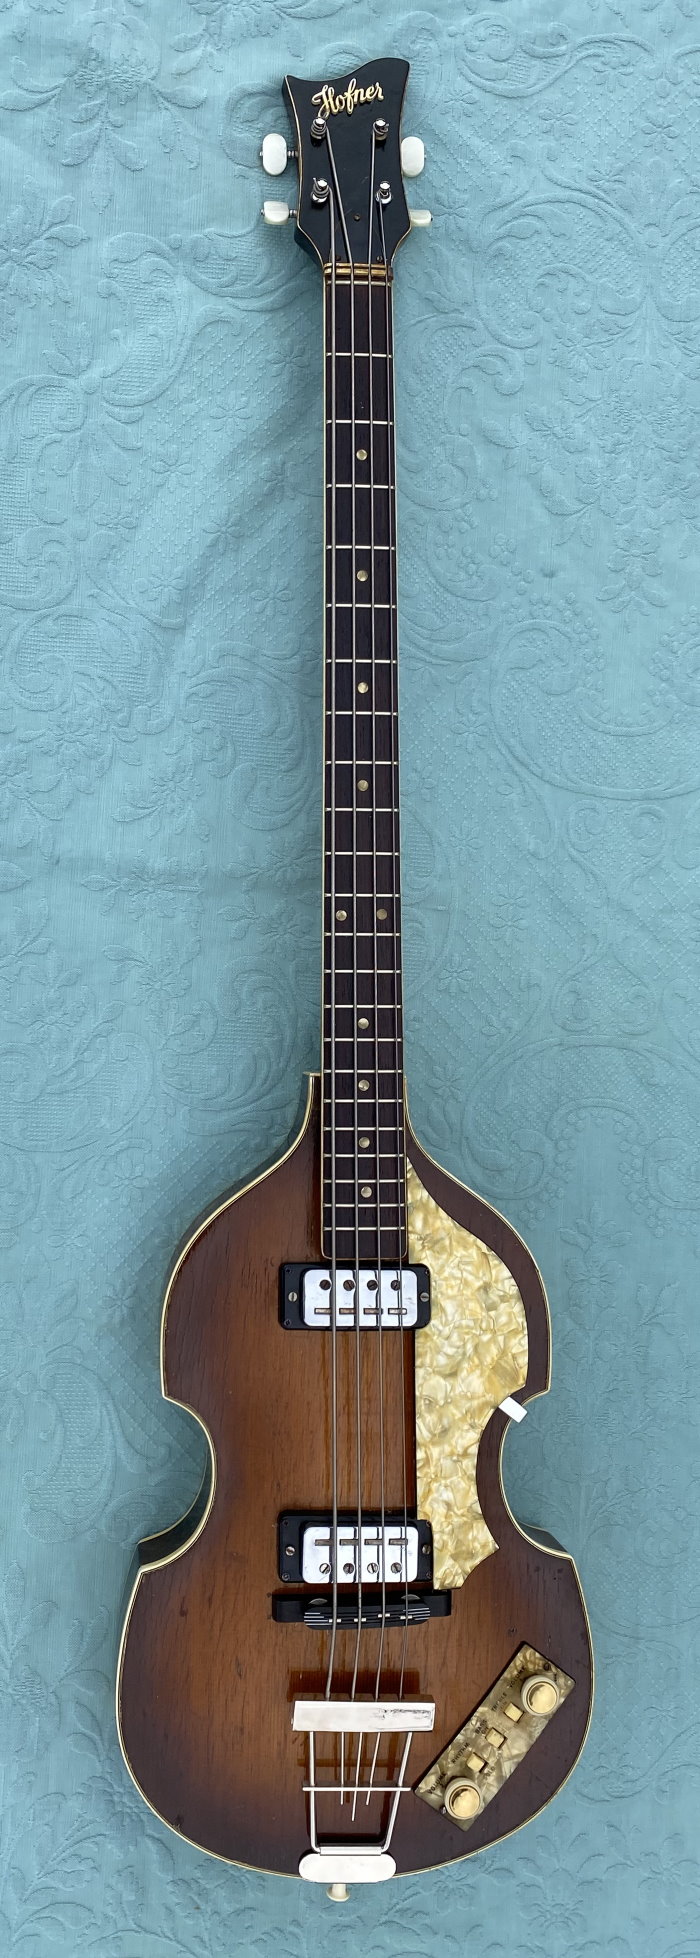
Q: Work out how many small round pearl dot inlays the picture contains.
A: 10